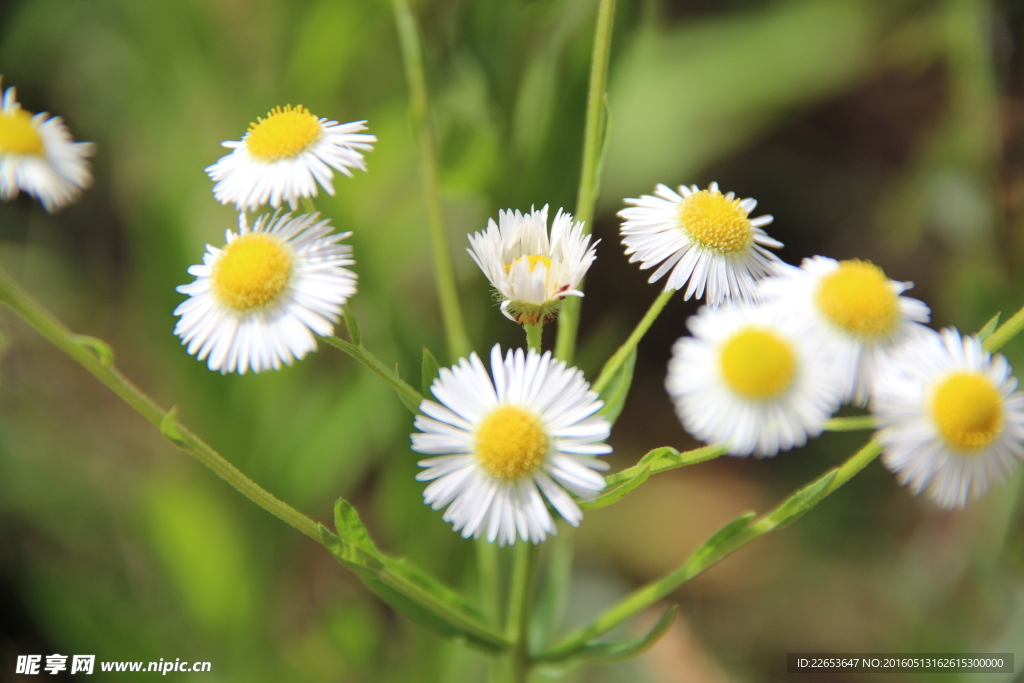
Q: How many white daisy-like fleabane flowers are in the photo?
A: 9